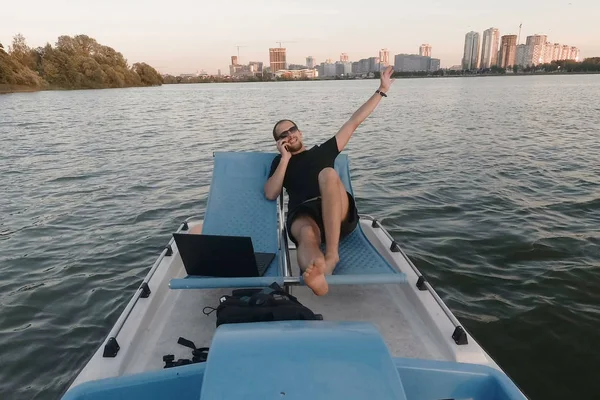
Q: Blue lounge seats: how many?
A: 2